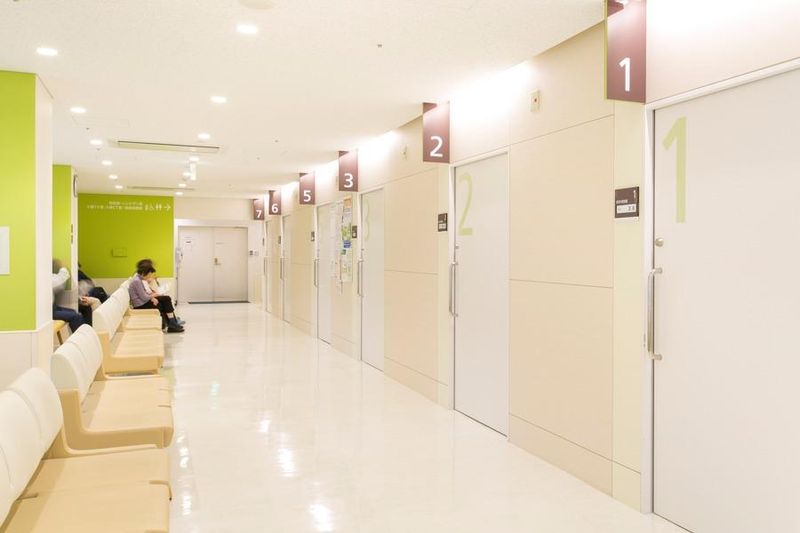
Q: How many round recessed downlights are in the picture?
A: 13